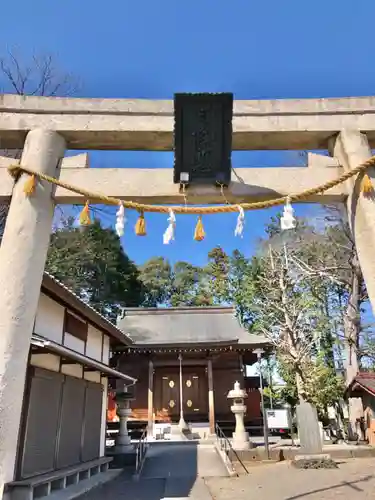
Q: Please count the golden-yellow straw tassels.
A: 5